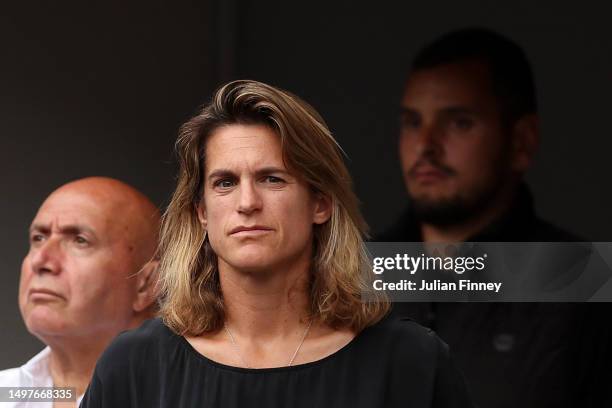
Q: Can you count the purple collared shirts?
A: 0